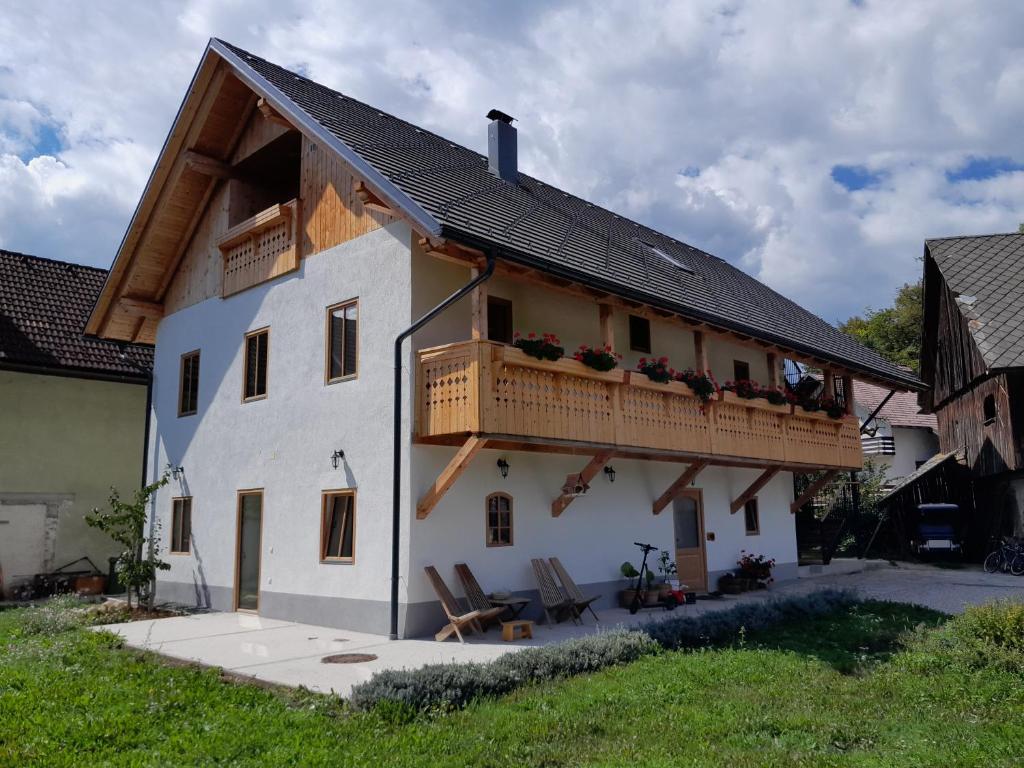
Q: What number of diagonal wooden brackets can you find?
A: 5